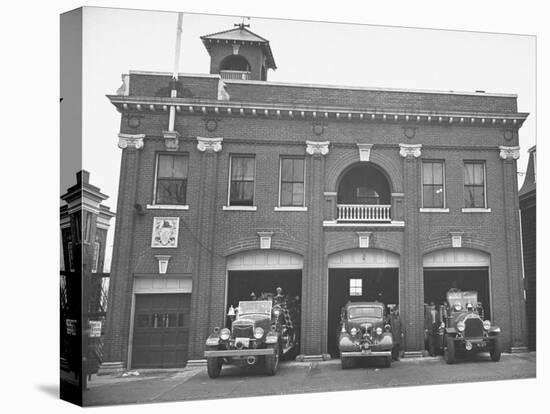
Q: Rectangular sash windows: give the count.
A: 5